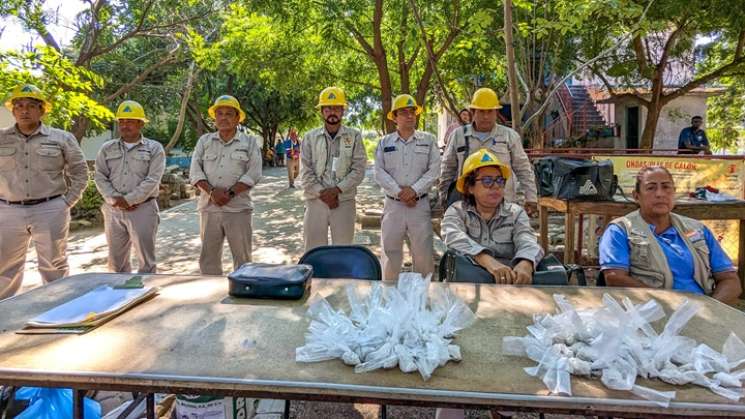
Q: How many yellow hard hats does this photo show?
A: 7